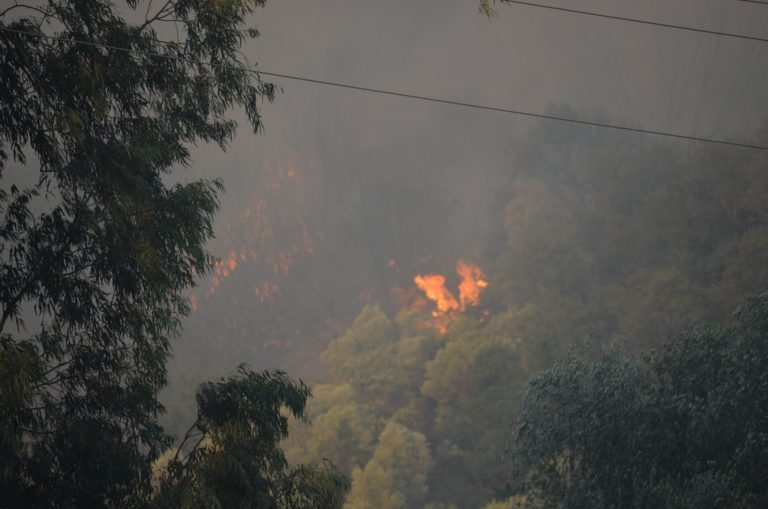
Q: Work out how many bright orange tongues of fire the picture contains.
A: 2